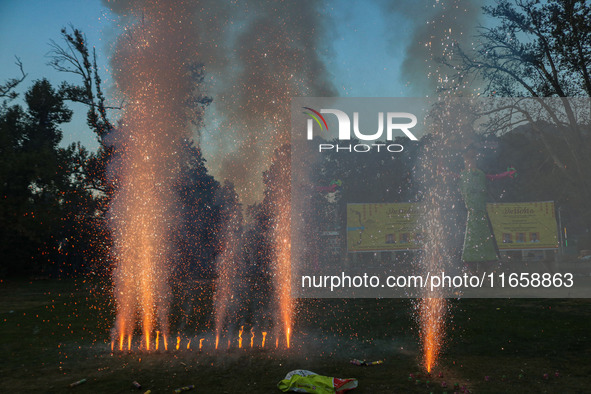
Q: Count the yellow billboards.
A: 2